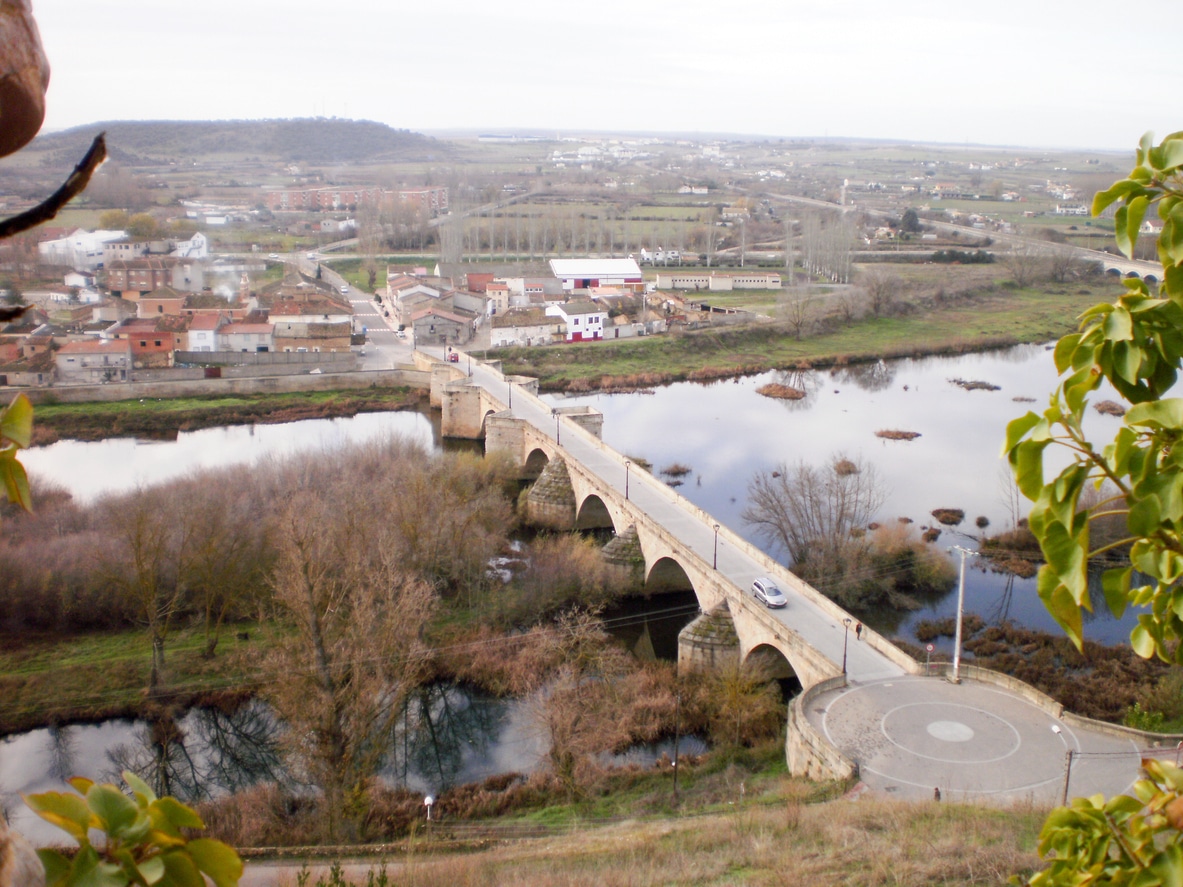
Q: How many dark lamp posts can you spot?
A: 8